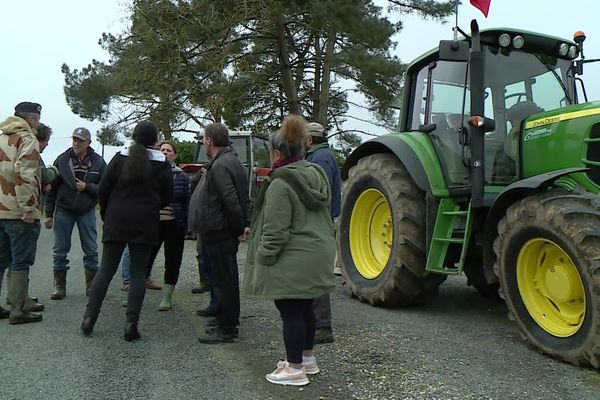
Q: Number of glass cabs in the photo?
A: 2